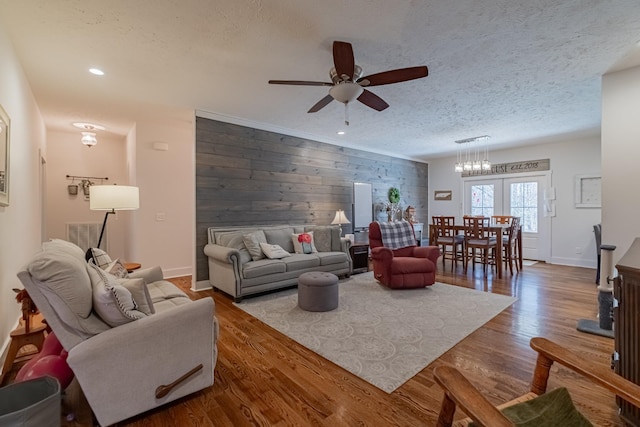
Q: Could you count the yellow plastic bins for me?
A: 0